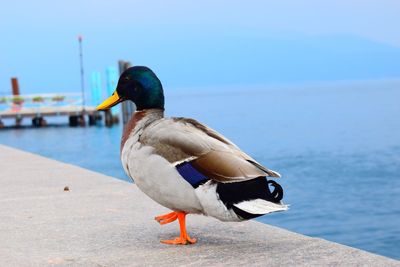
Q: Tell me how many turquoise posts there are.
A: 2